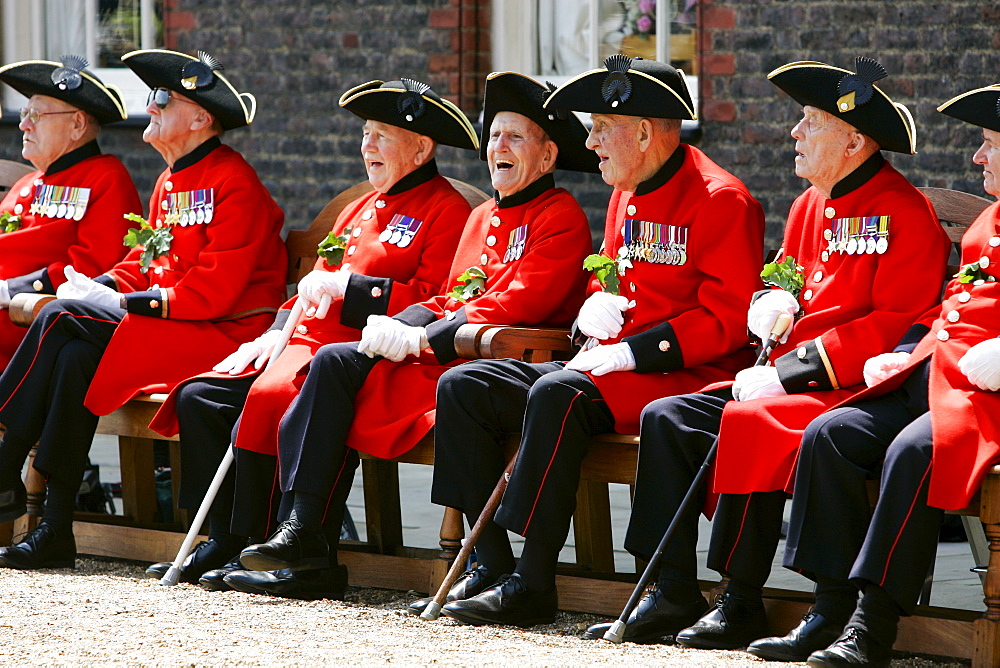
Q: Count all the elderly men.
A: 7